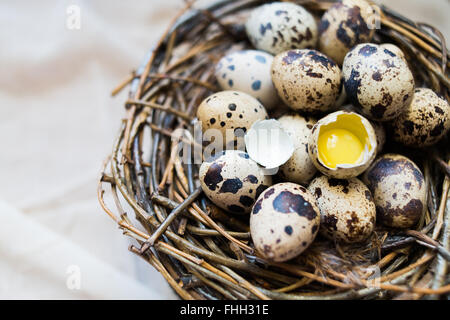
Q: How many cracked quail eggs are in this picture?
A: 1